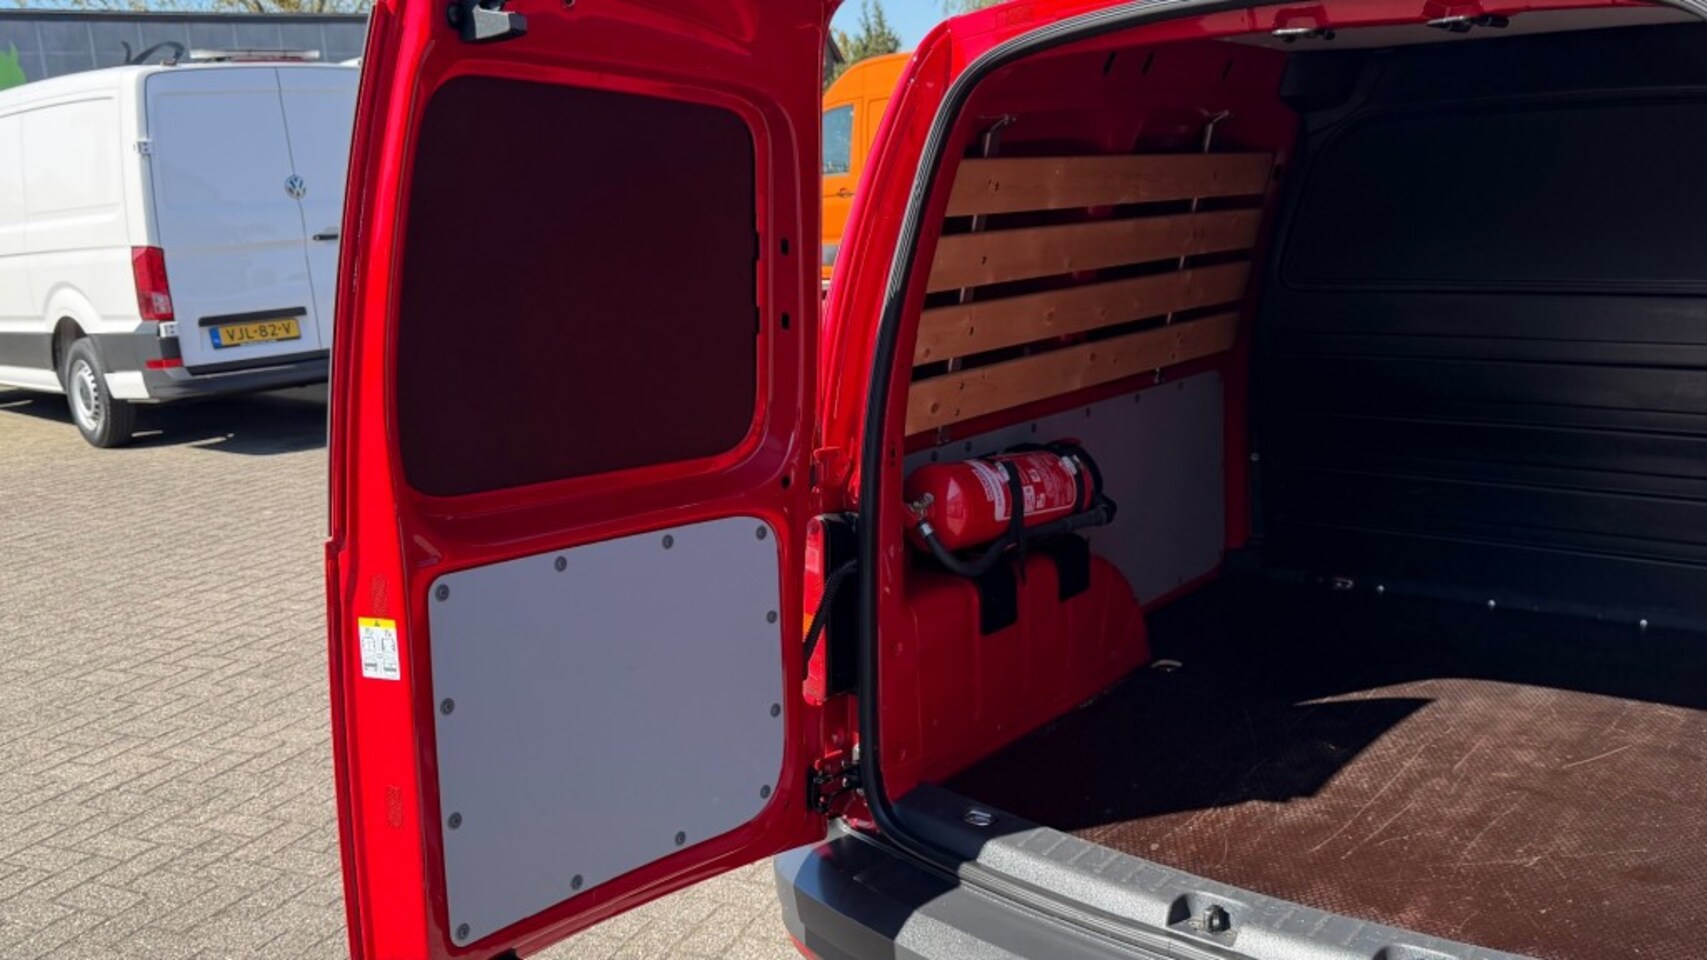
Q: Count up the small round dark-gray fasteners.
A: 12